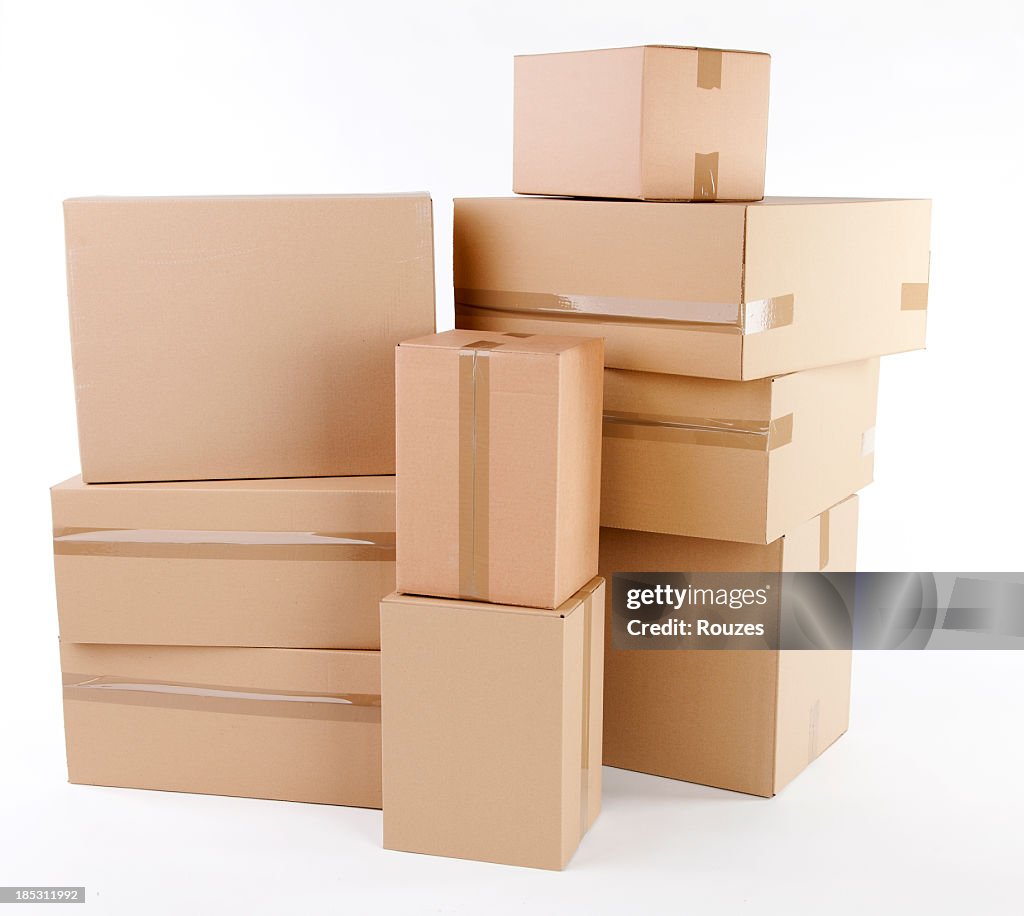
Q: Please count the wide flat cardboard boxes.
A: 4